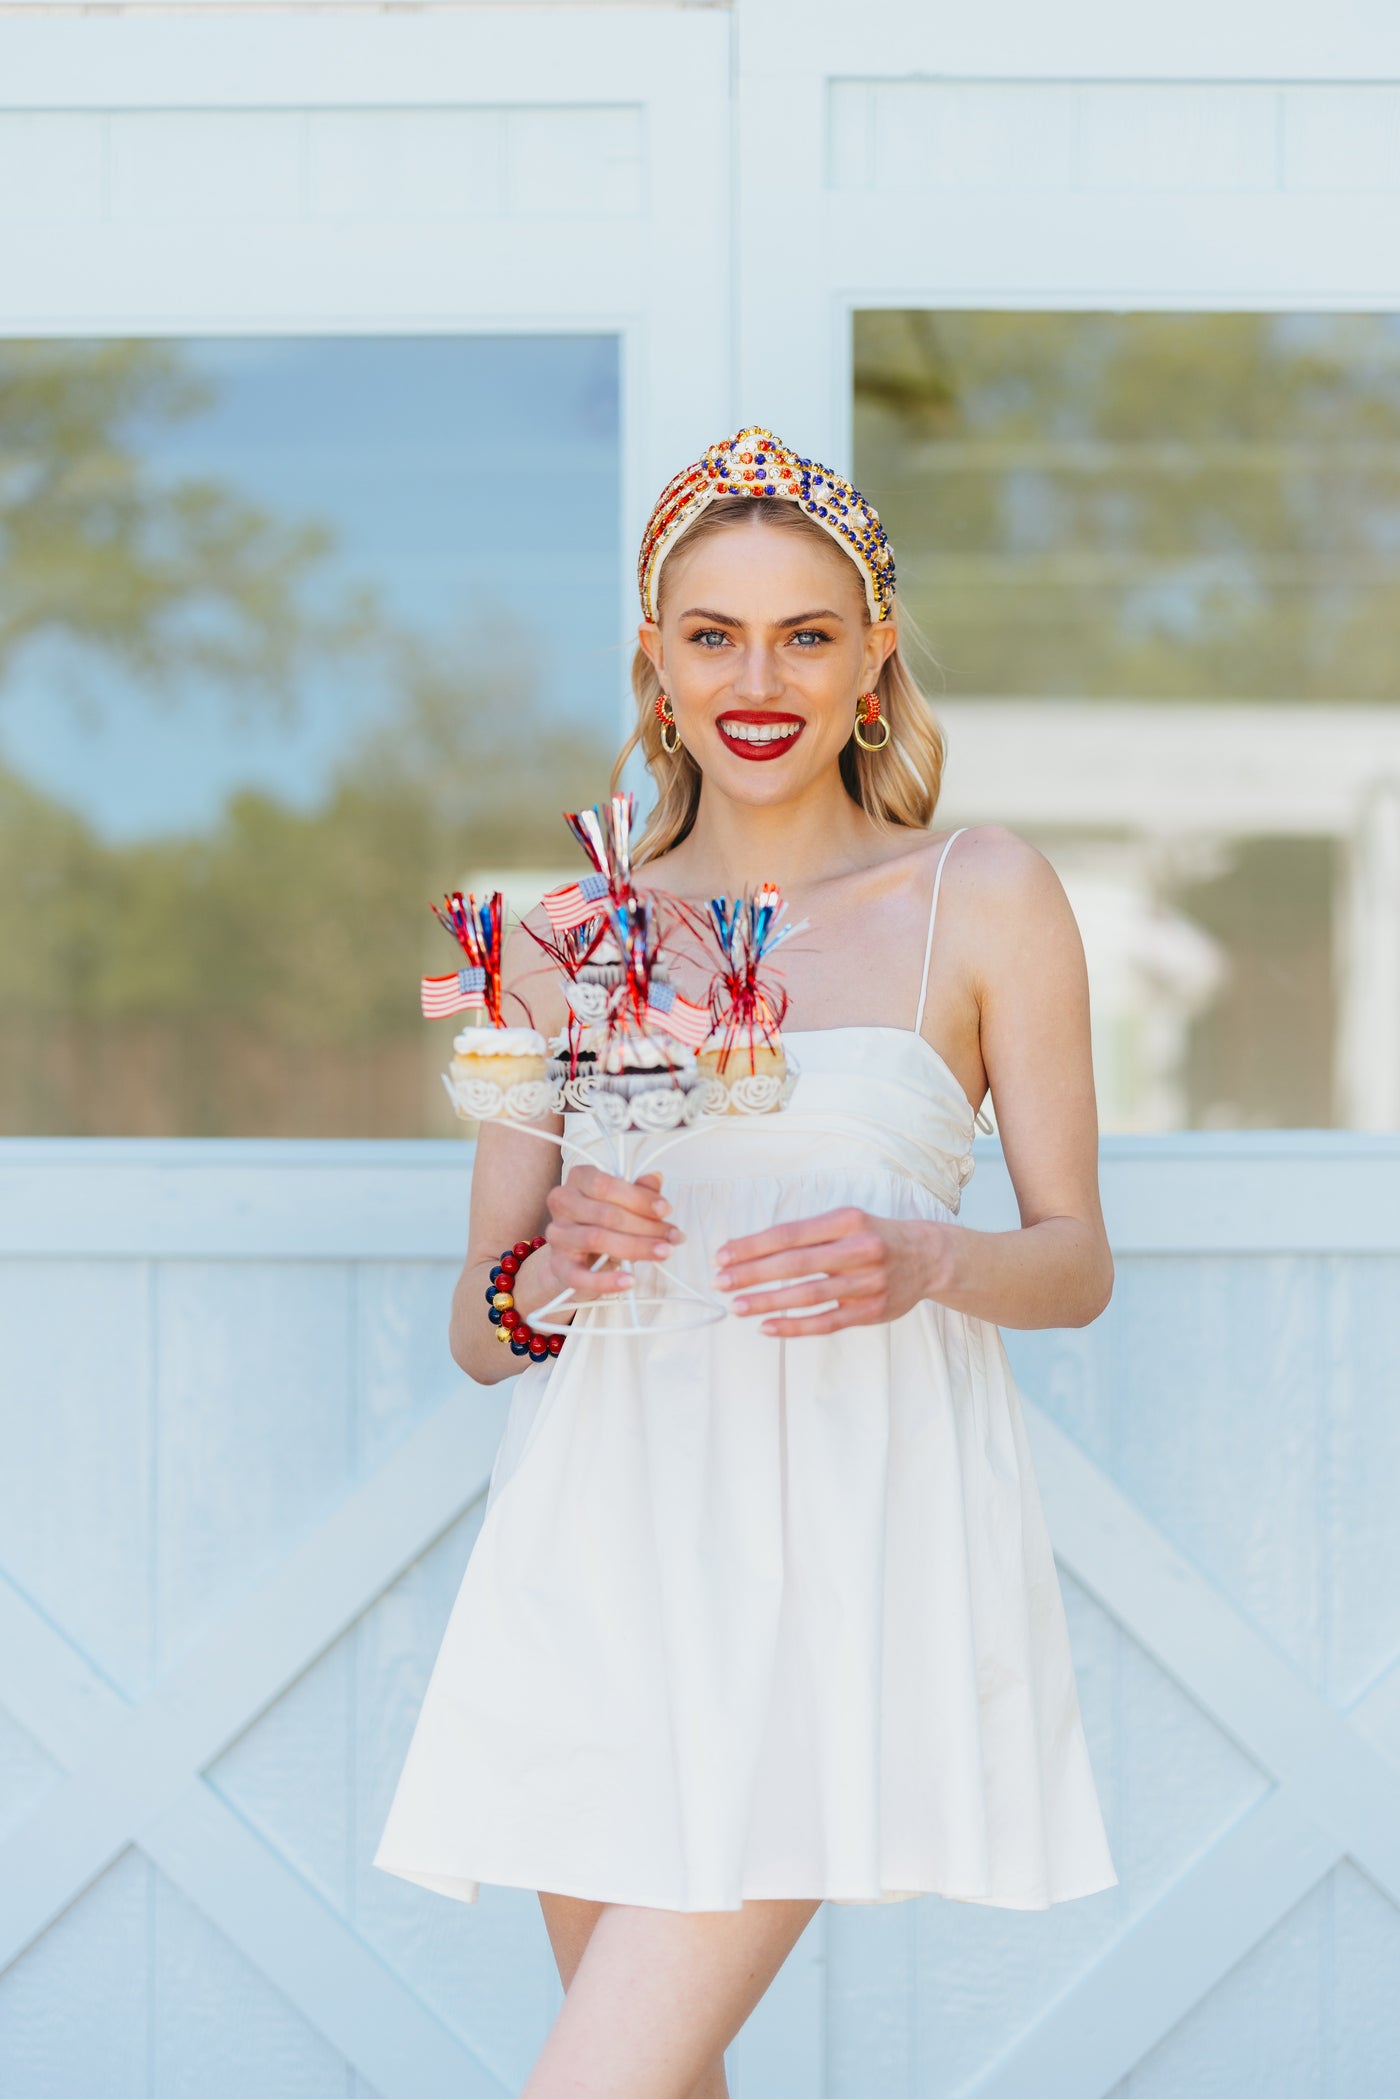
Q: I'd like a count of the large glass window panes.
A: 2